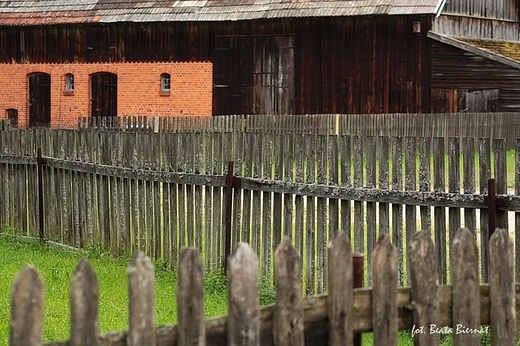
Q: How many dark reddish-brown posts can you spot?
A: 4